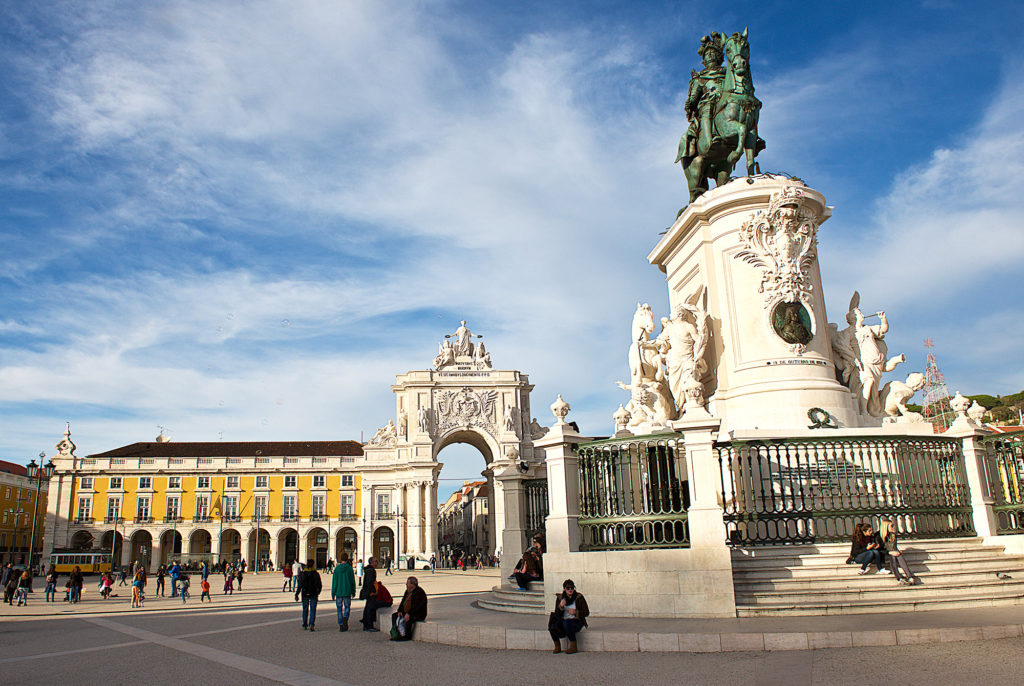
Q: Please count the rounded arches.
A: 12